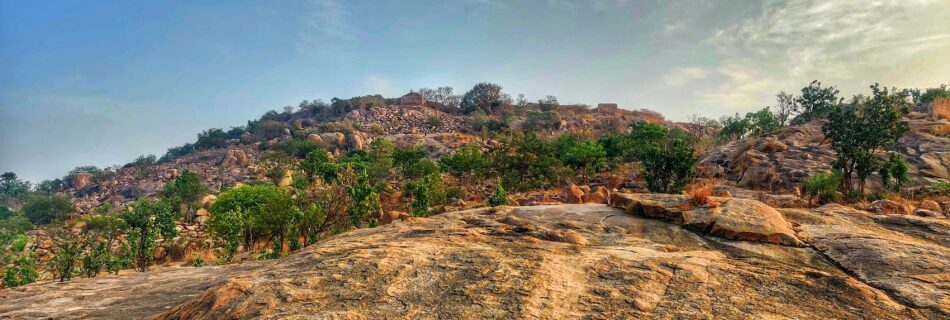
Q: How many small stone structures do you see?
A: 2